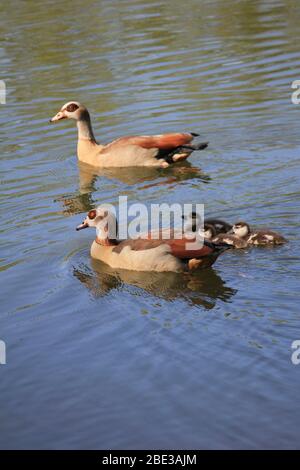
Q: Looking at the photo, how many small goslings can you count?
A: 3